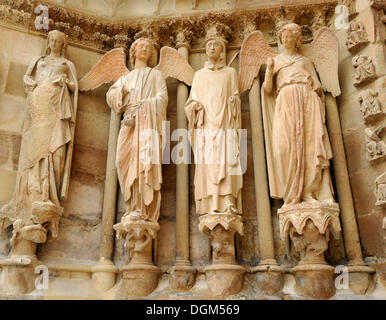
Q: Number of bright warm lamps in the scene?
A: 0